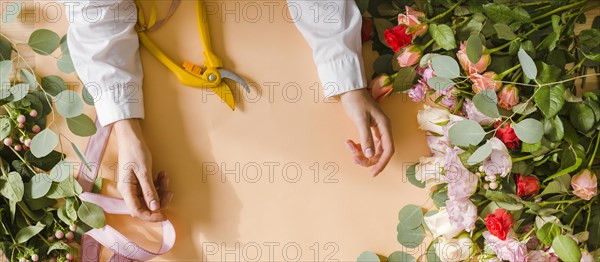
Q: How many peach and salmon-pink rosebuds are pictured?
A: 7